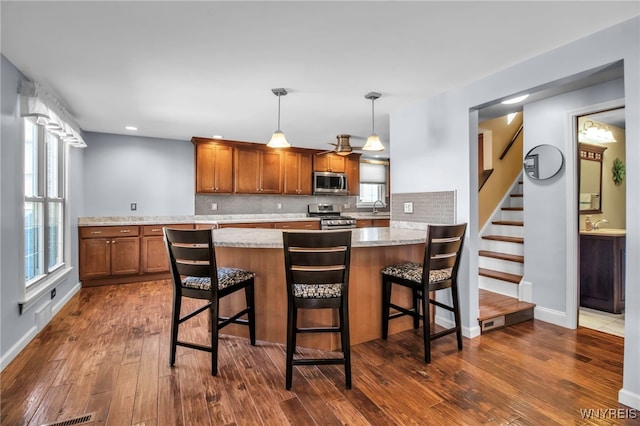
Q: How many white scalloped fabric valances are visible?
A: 1